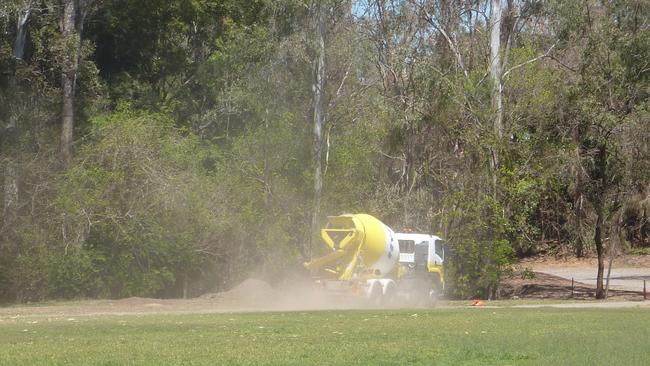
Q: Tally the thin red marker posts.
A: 2